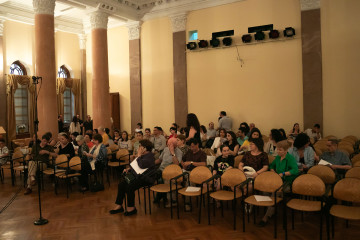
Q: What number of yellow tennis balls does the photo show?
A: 0